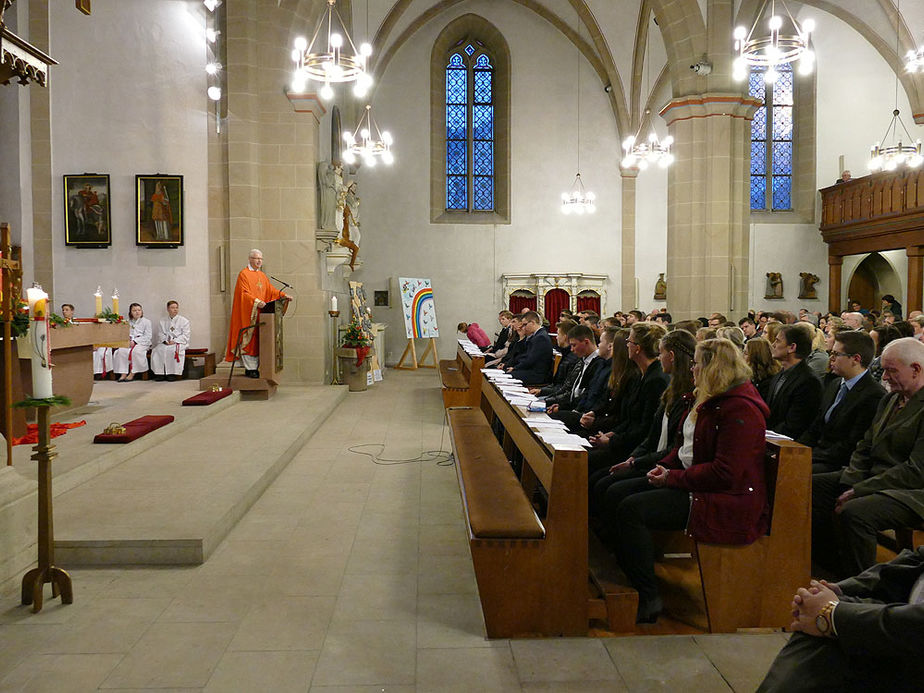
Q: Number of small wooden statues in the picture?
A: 3